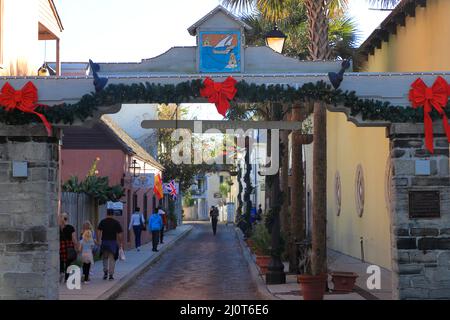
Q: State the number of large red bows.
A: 3